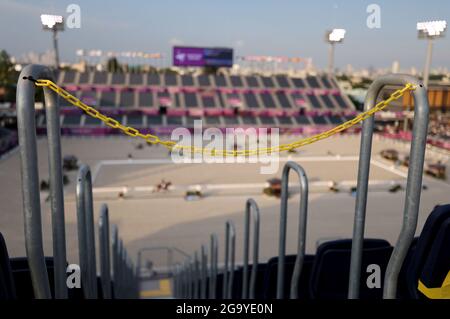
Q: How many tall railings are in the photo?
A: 2